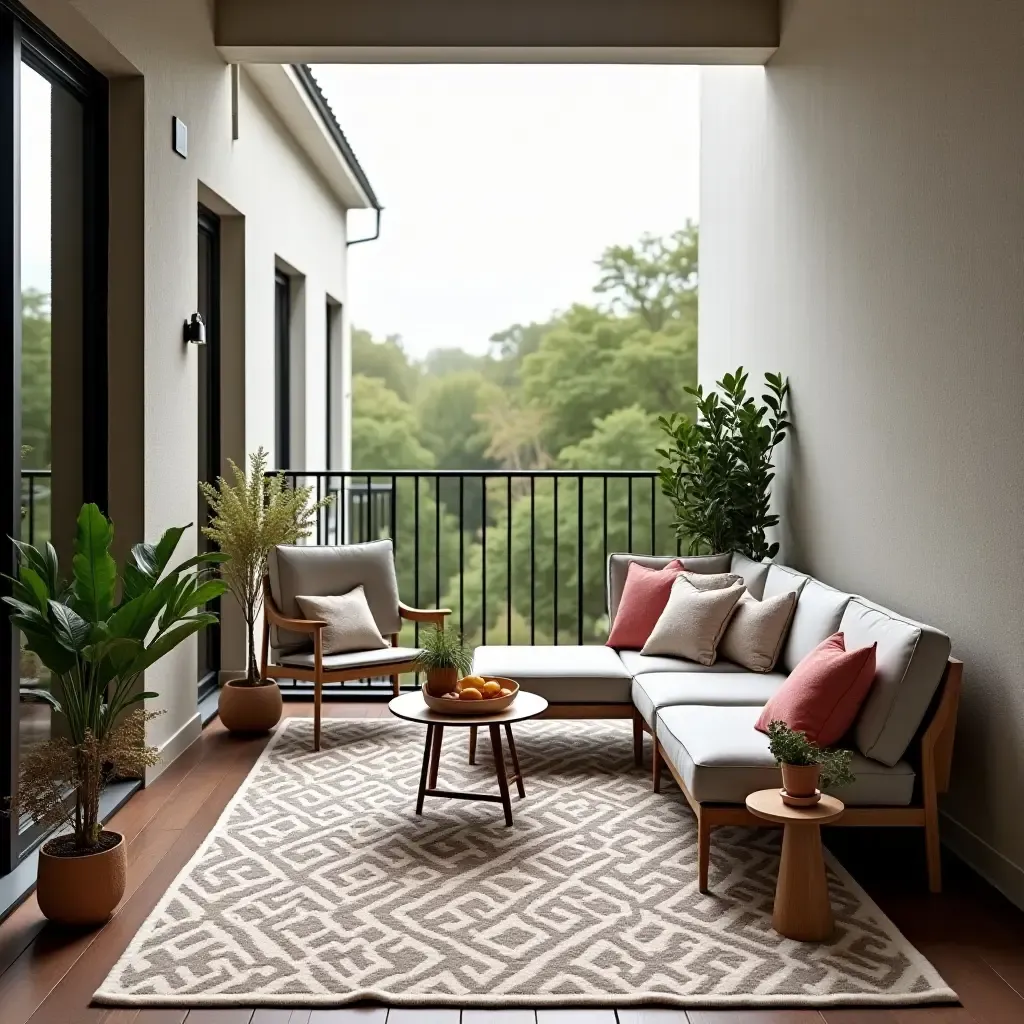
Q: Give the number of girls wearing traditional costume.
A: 0